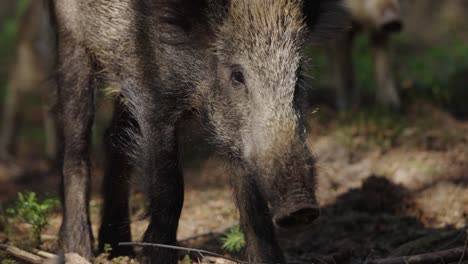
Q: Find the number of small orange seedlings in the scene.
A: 0